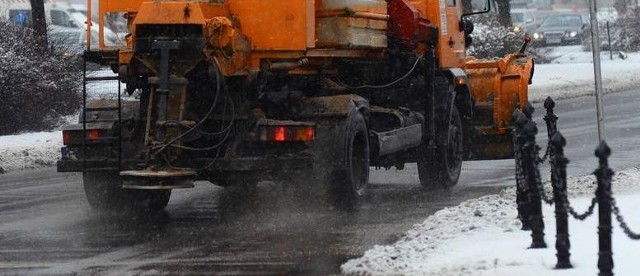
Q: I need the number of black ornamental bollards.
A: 6